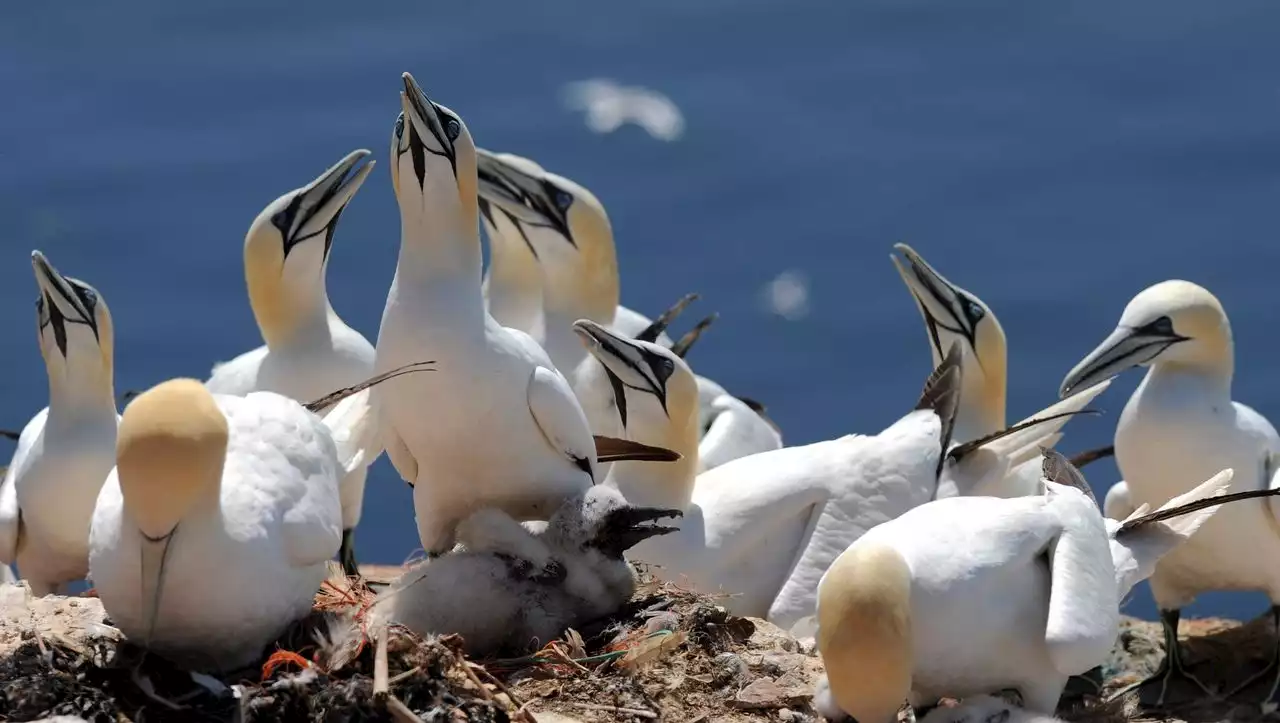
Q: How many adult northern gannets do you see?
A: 10